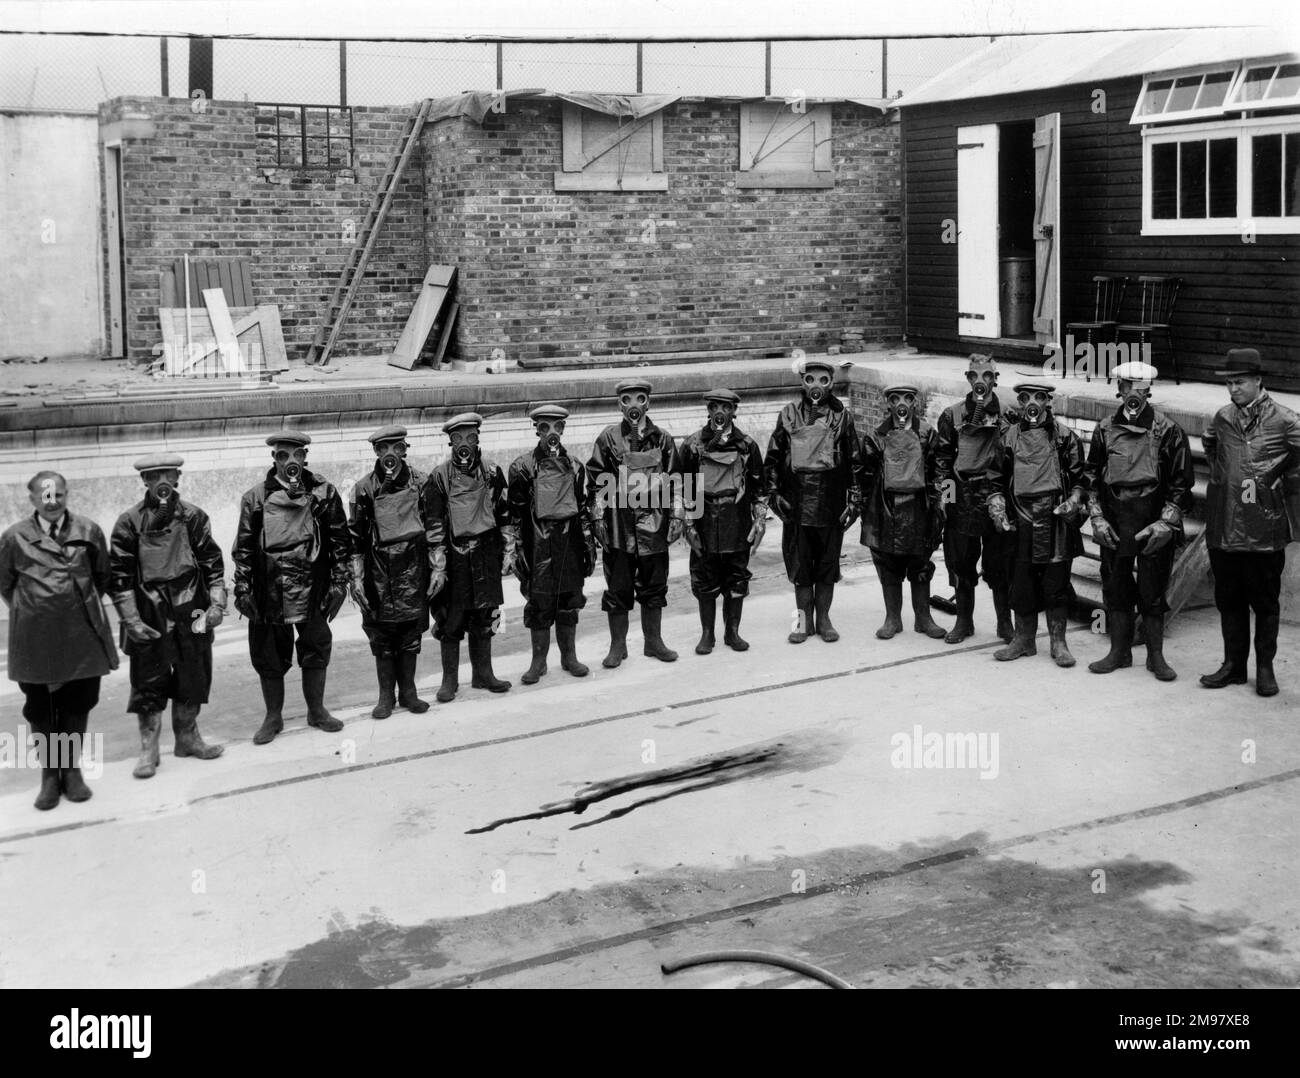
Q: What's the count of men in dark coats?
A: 14